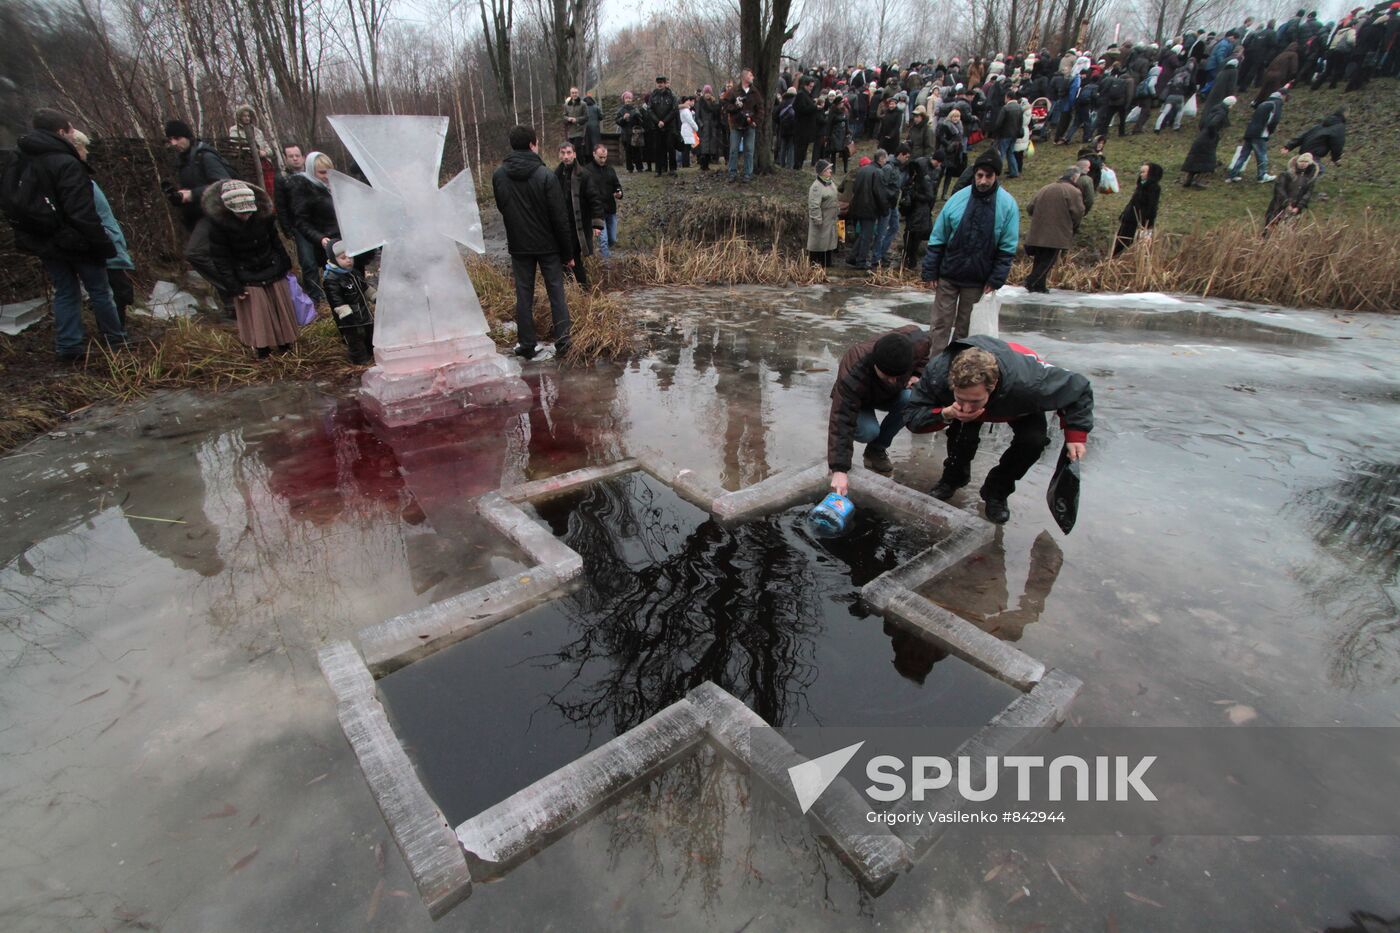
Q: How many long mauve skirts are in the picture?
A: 1